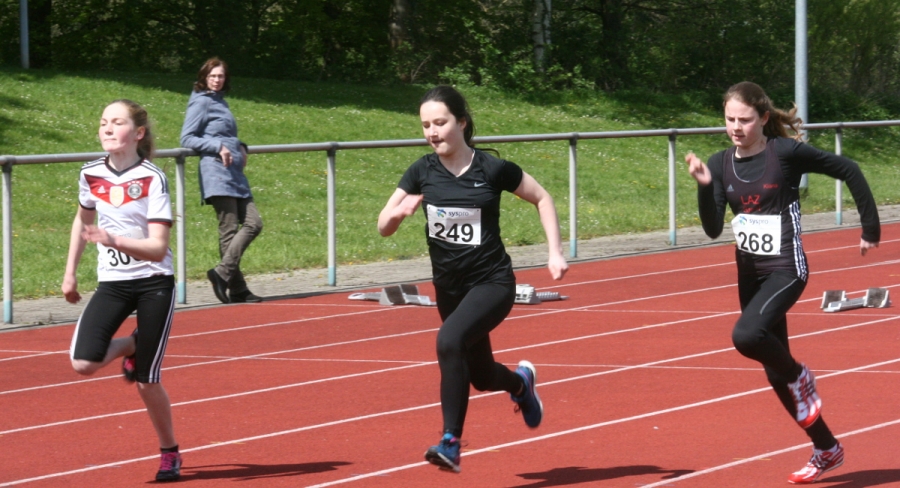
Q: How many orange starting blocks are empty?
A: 0